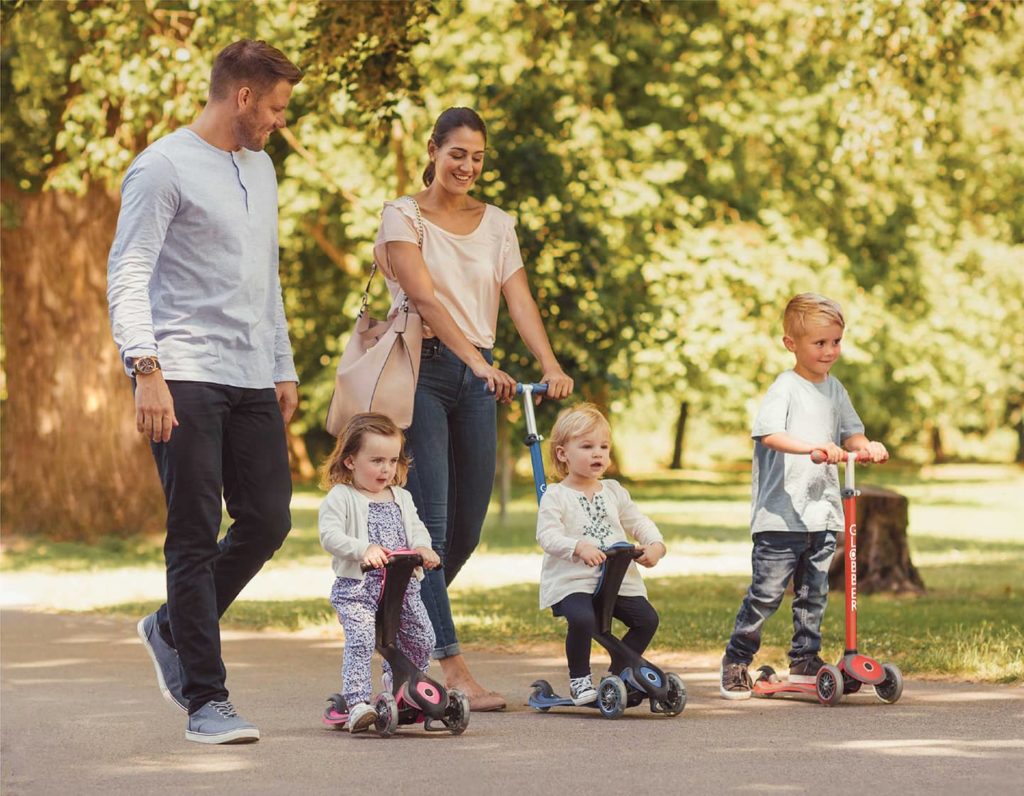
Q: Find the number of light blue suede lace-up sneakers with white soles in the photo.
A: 2